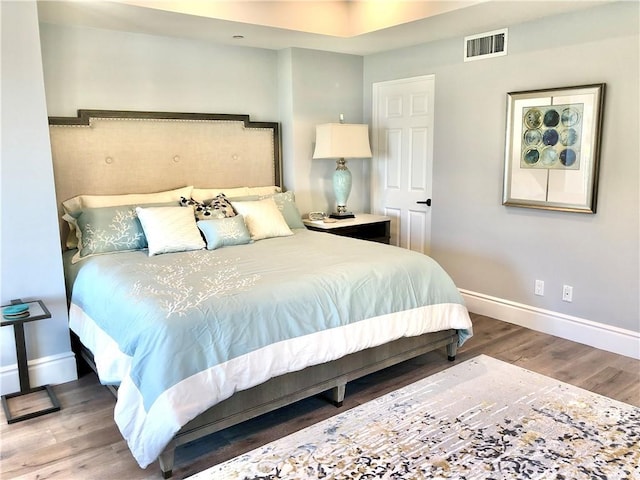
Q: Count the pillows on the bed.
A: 8